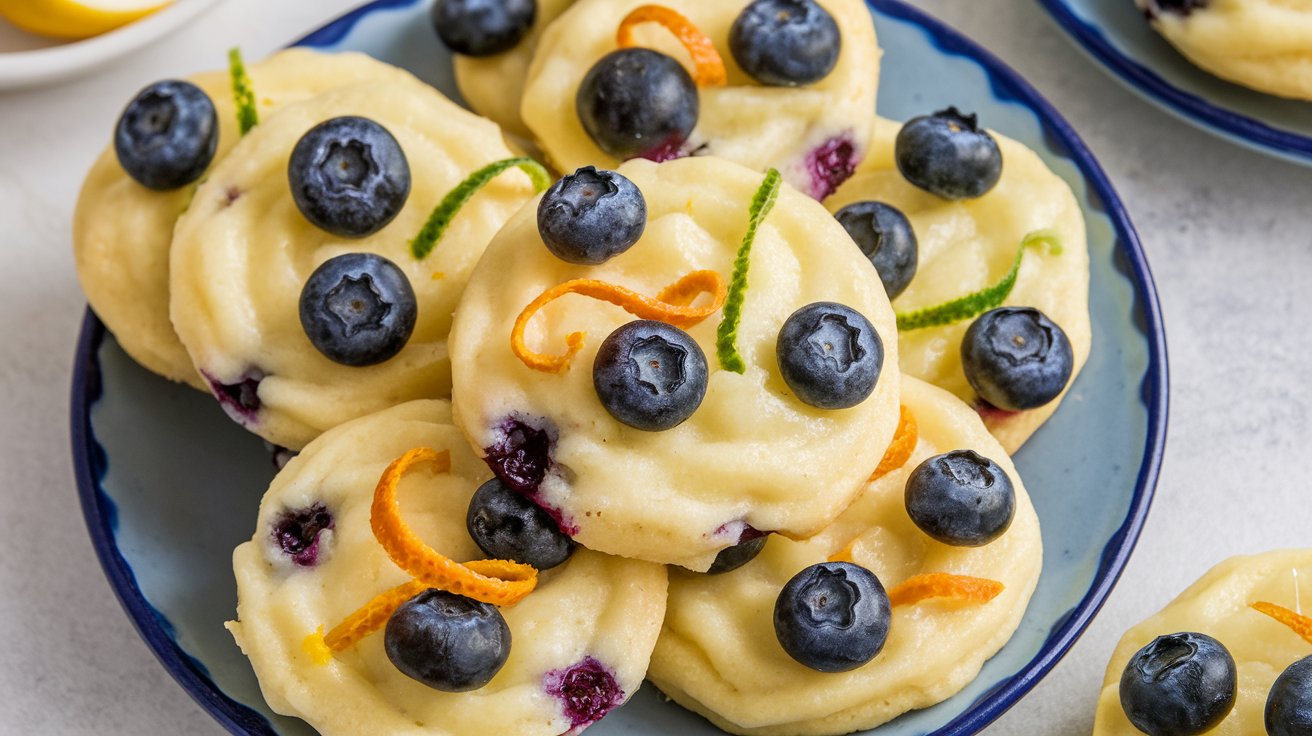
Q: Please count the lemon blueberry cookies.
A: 10